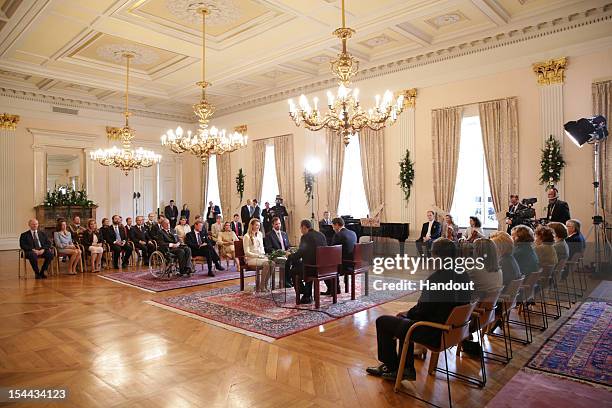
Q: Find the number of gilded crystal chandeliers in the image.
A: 3